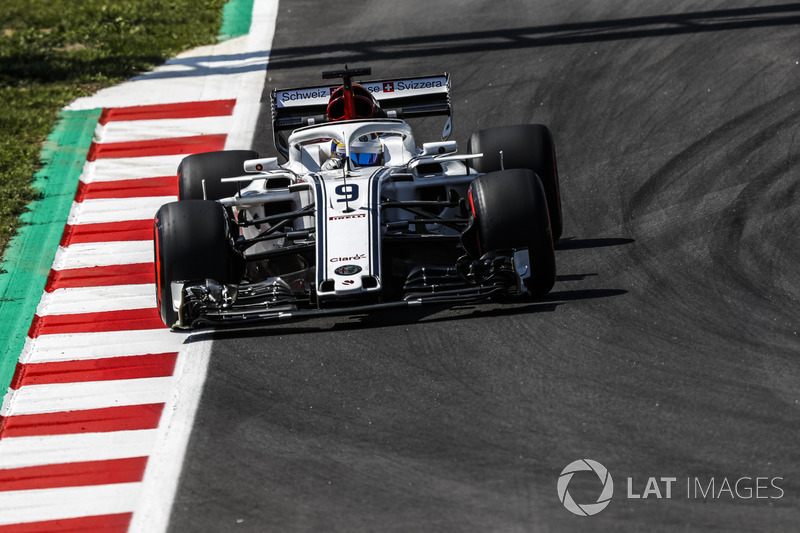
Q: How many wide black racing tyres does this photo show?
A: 4